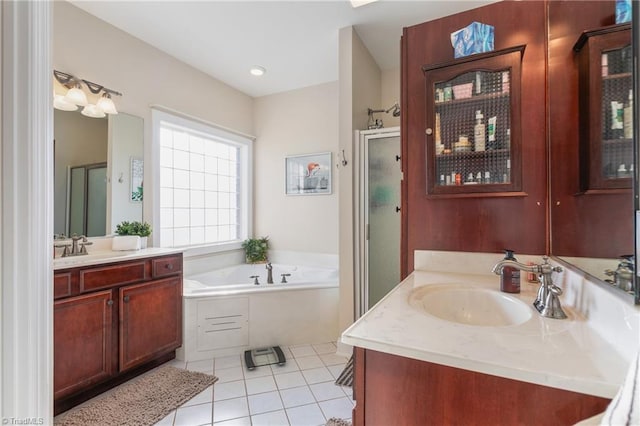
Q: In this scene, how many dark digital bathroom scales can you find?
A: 1